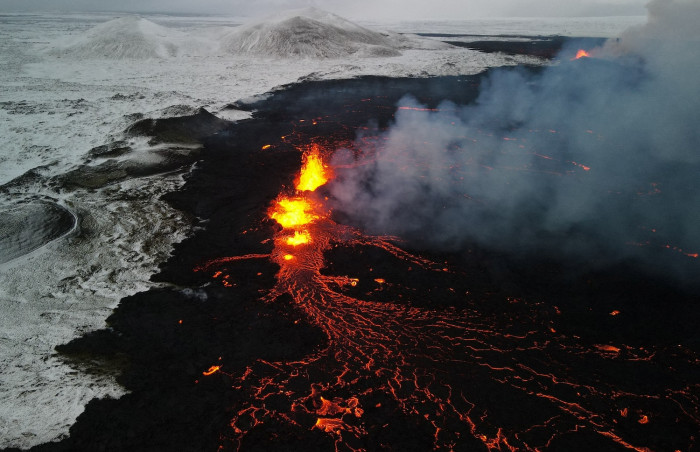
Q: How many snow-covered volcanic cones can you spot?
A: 2